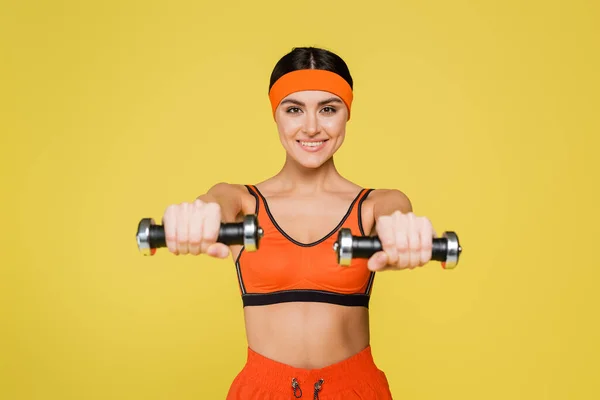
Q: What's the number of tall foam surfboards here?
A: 0